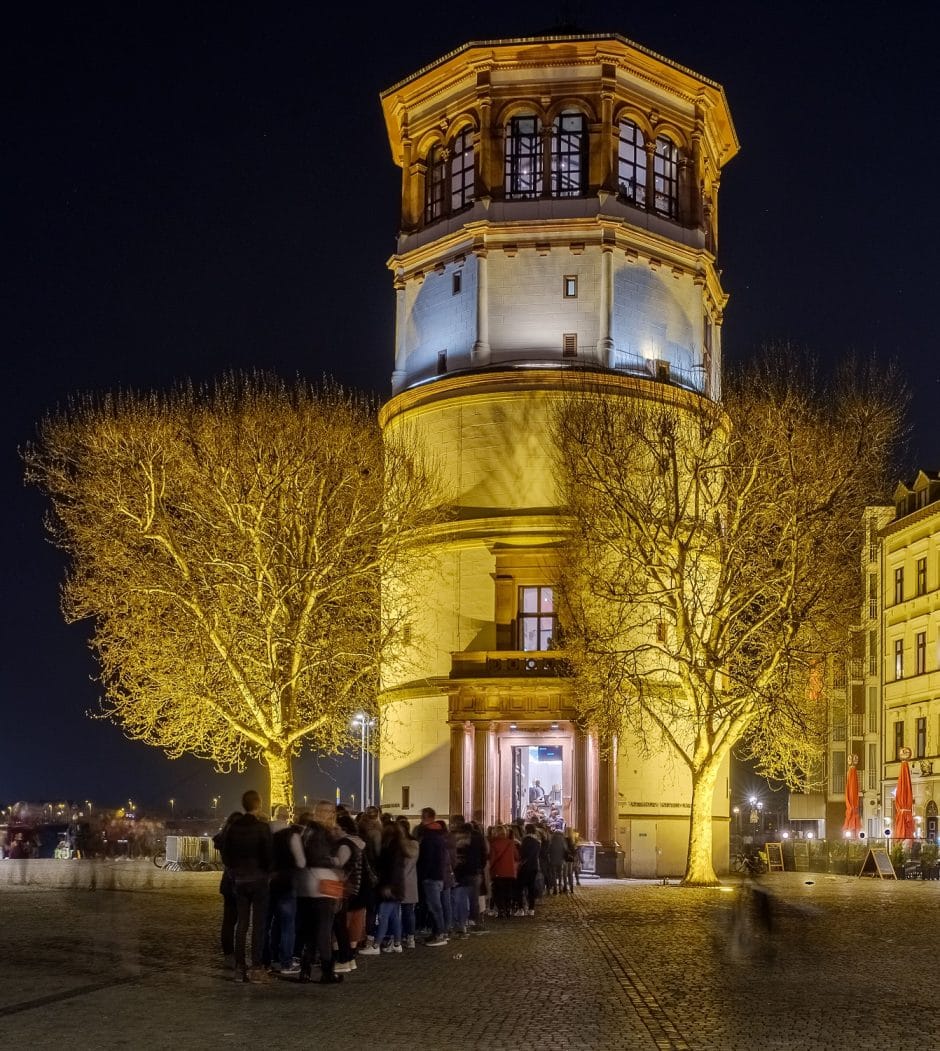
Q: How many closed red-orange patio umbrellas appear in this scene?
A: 2